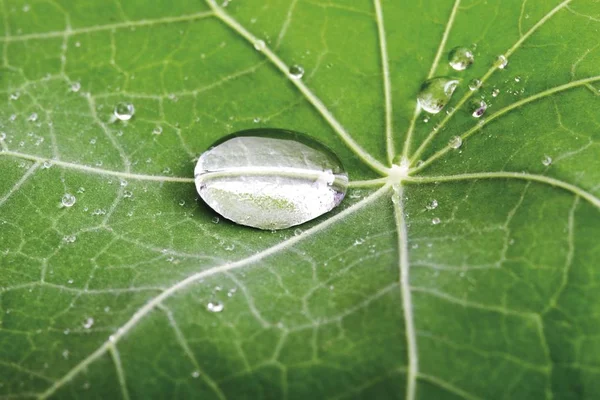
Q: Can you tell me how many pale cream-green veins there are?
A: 9